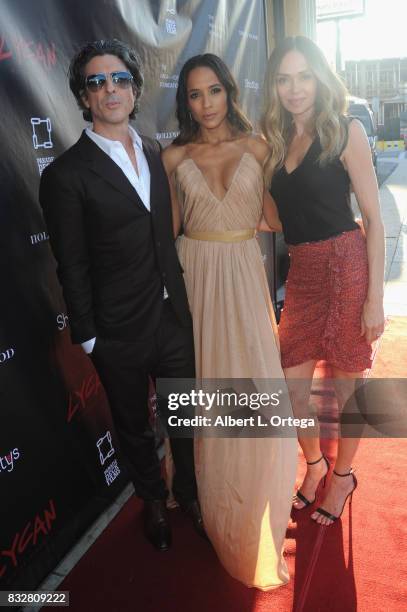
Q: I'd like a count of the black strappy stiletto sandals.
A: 2